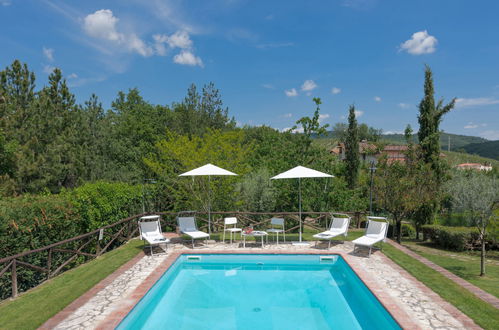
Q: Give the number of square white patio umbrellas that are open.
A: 2